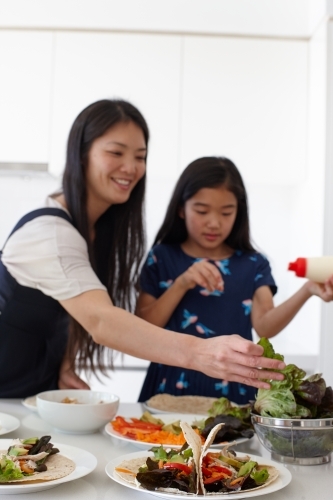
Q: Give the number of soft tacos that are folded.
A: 2